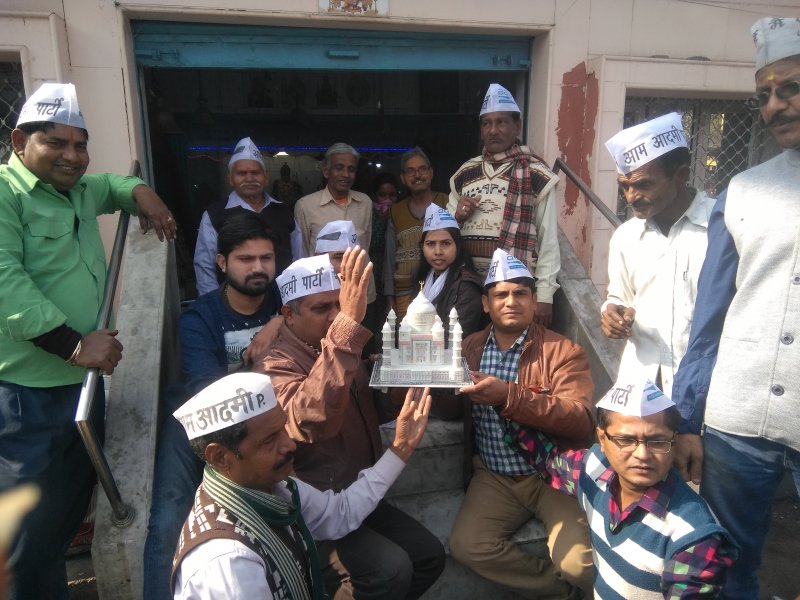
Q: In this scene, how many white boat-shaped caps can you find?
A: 11